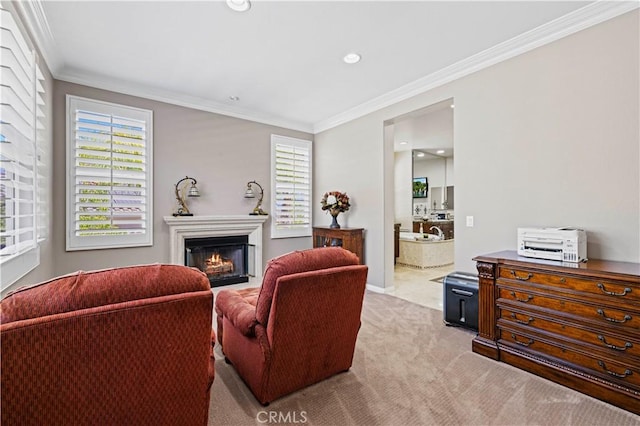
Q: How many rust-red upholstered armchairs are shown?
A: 2